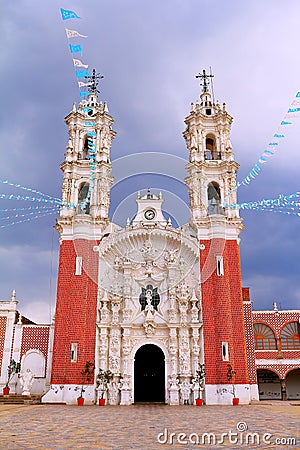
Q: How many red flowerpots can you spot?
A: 5